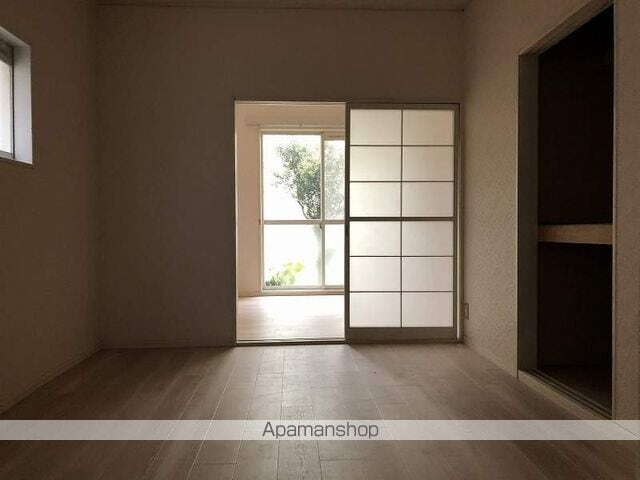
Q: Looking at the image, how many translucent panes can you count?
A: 12